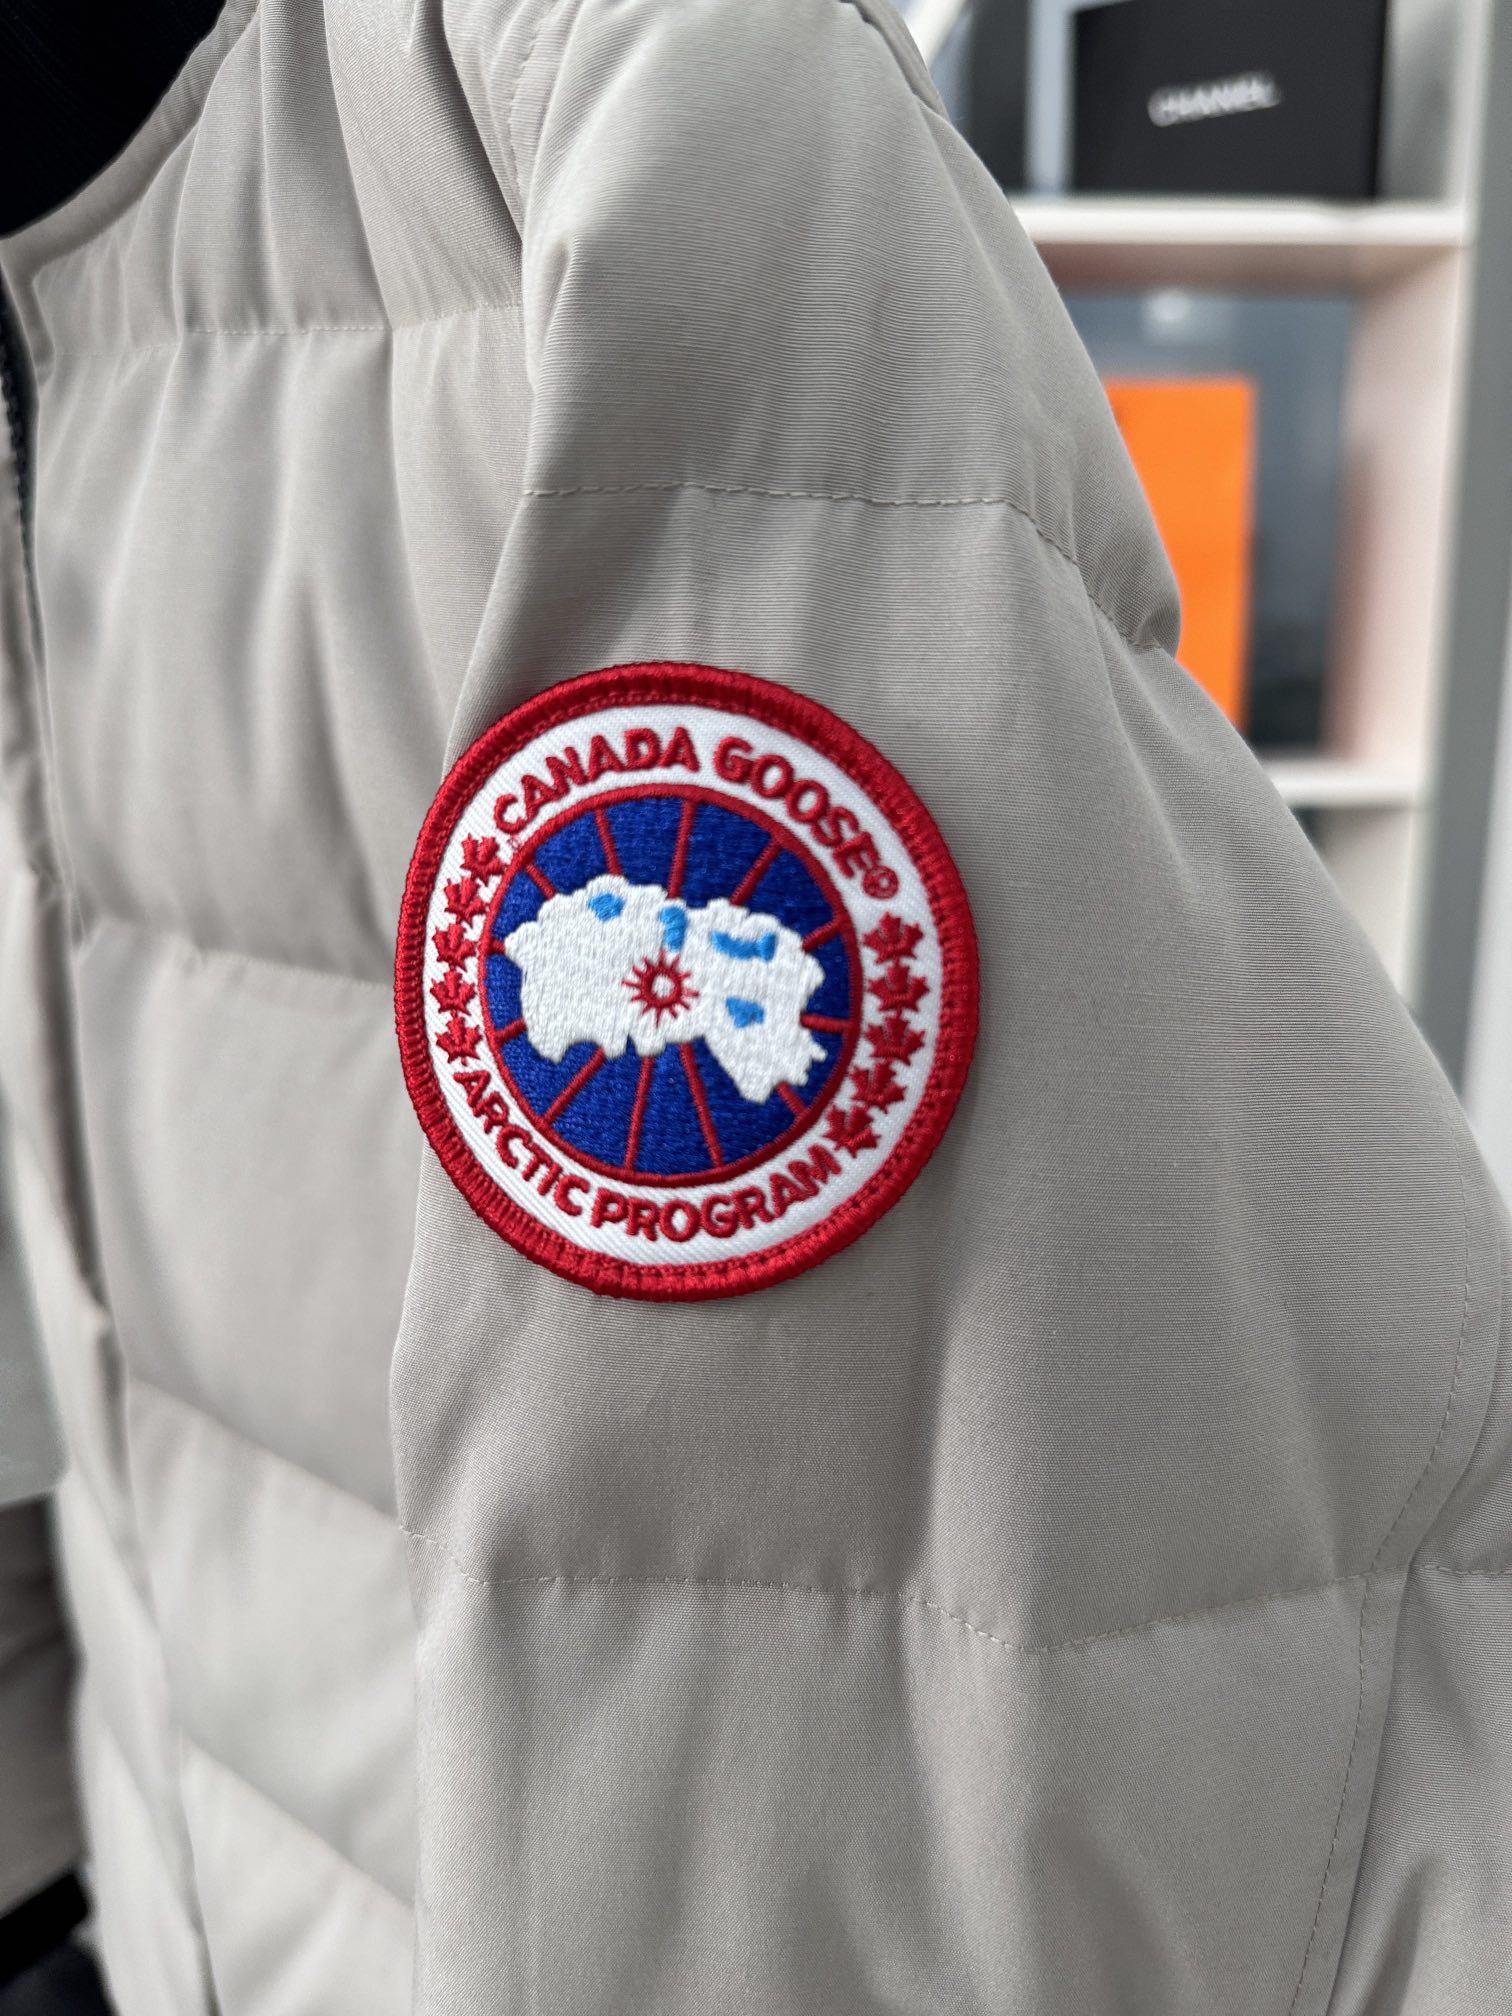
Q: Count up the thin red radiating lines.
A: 12